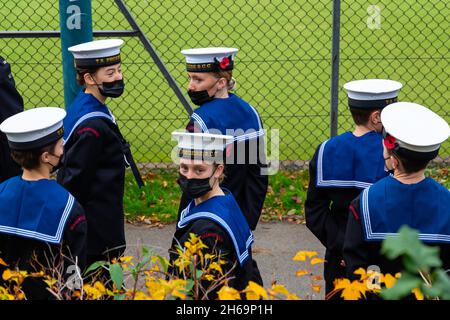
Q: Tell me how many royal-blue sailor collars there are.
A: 6